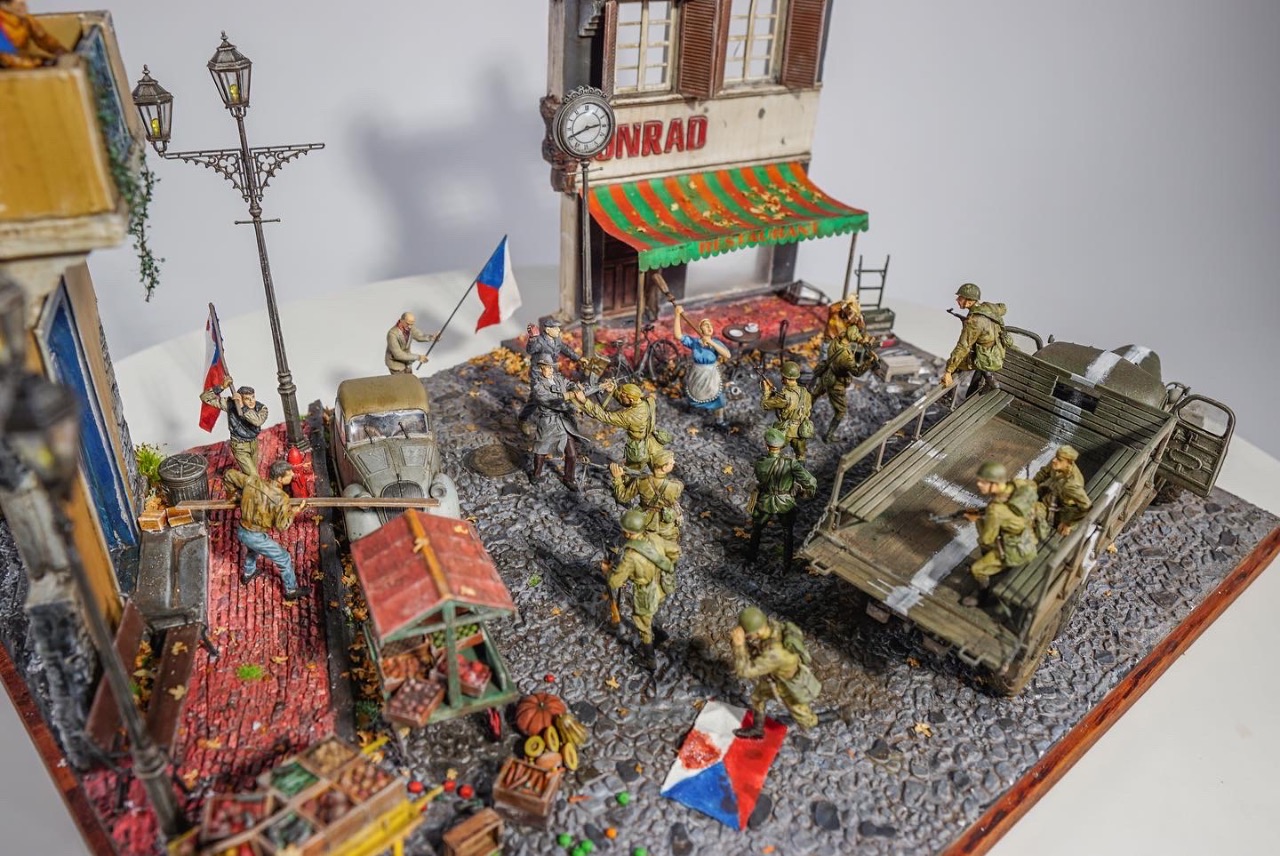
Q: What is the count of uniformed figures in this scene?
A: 10